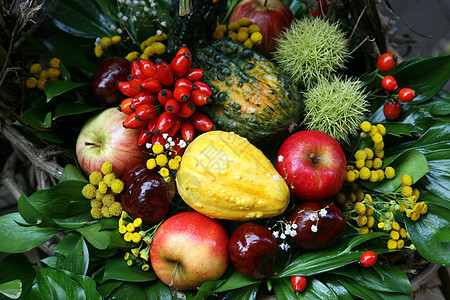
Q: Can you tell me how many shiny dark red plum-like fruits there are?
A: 4